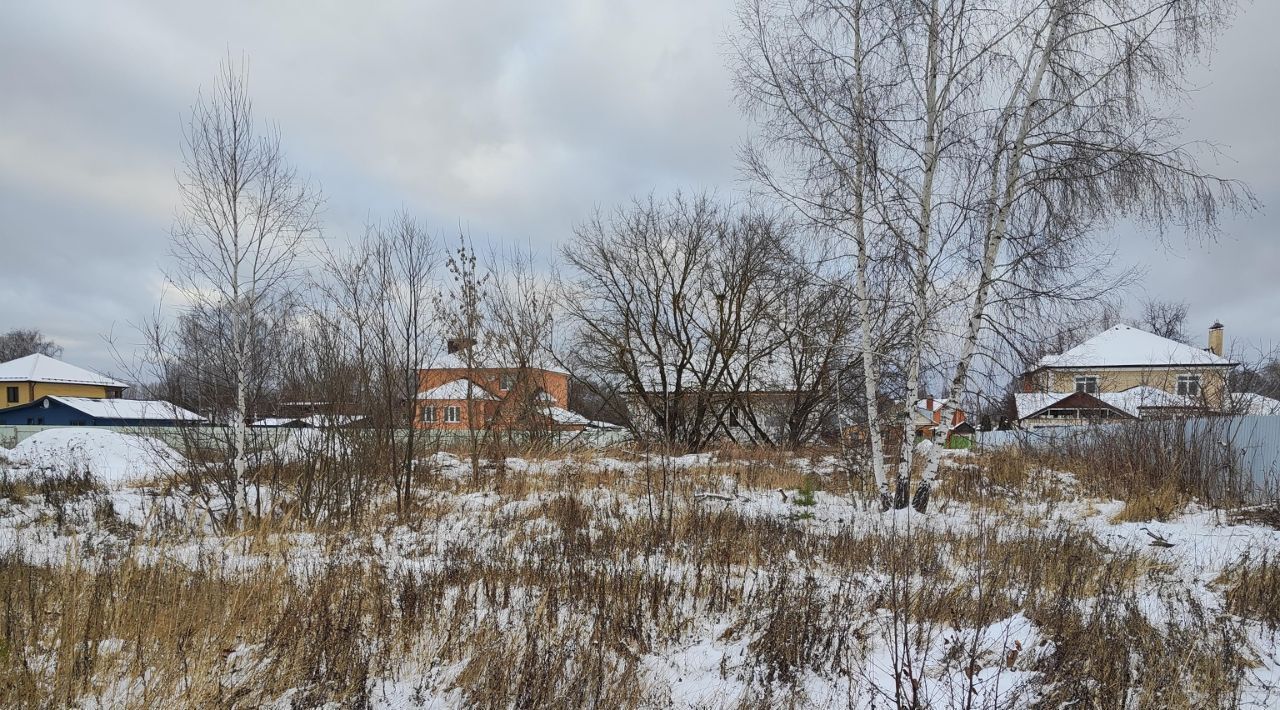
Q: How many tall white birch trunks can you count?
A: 4